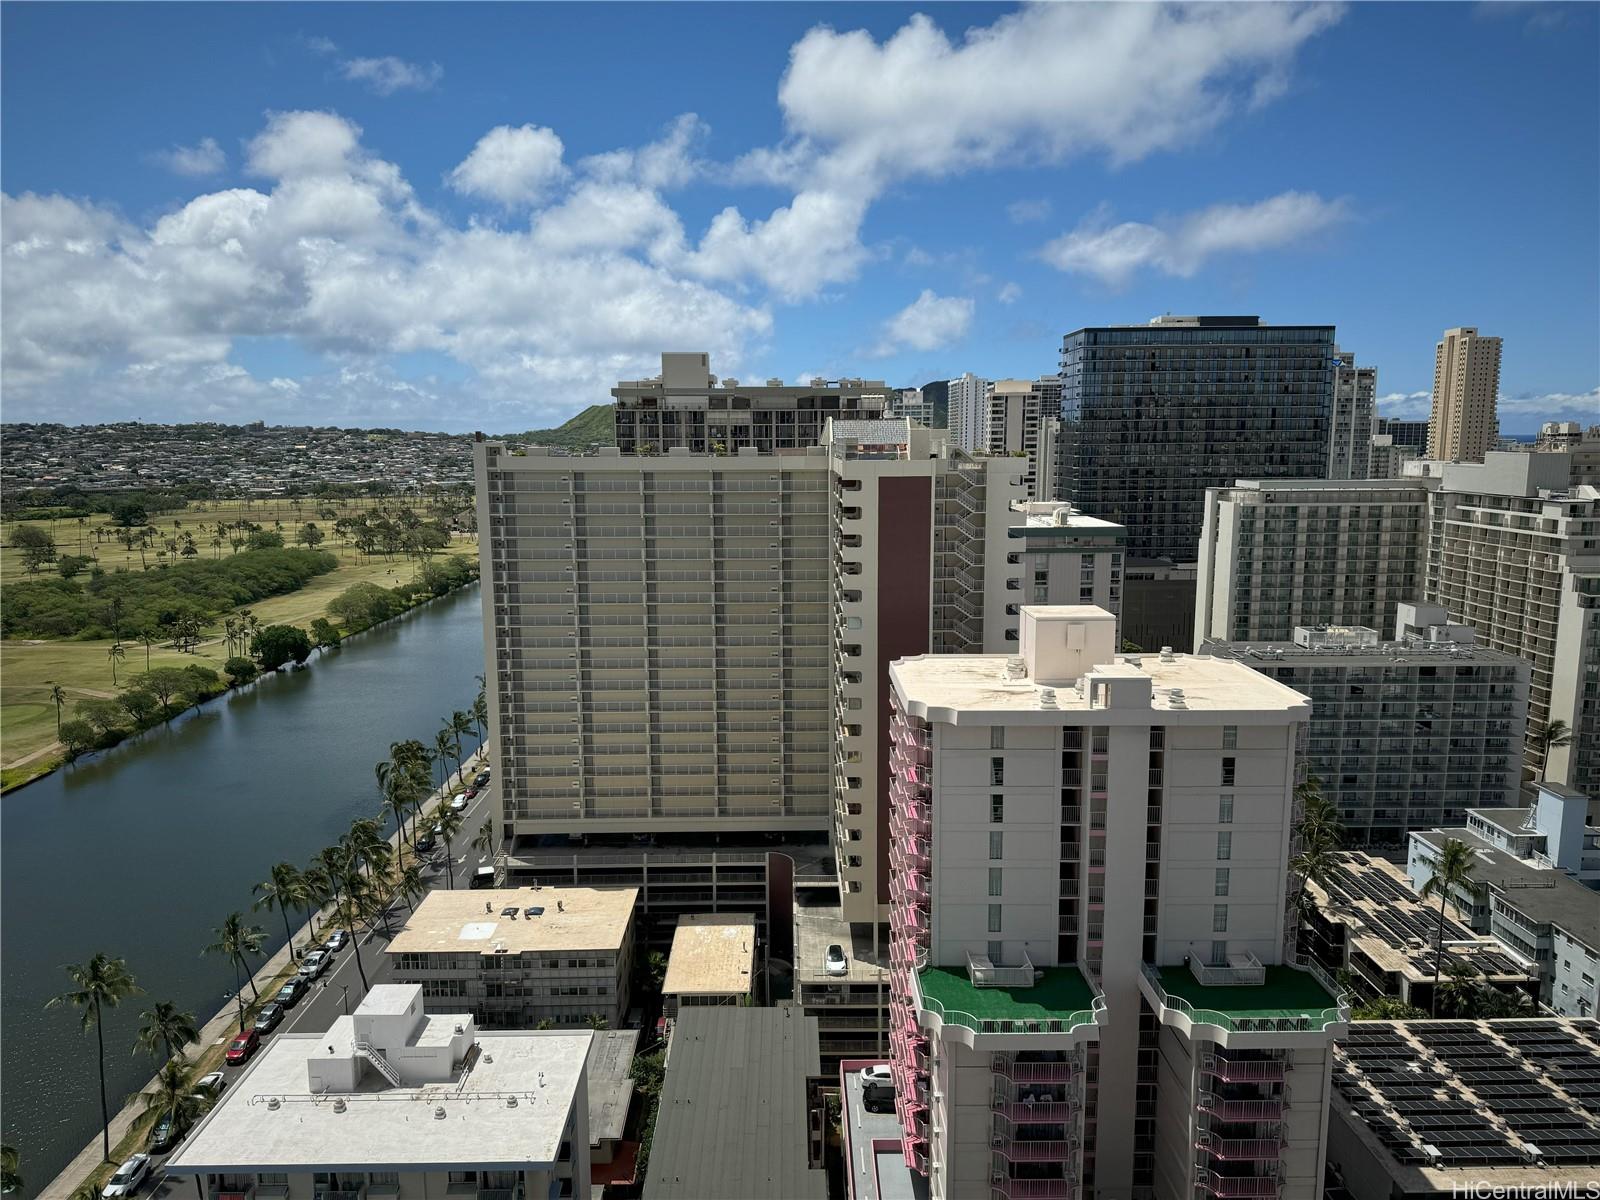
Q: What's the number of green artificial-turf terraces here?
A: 2